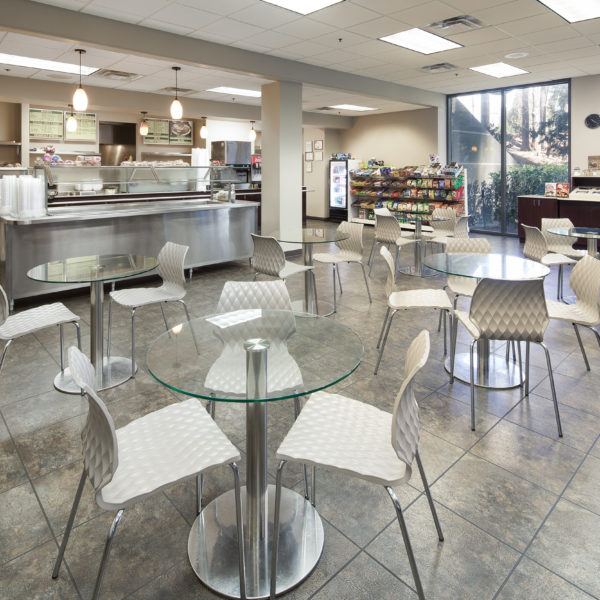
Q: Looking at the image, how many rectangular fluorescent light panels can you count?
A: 7